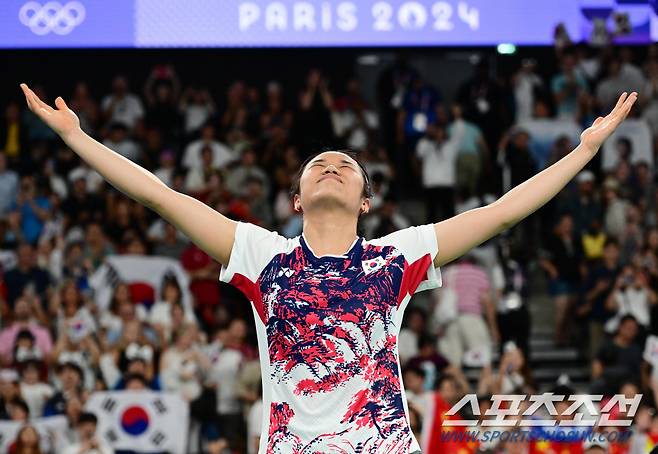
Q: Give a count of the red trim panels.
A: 2